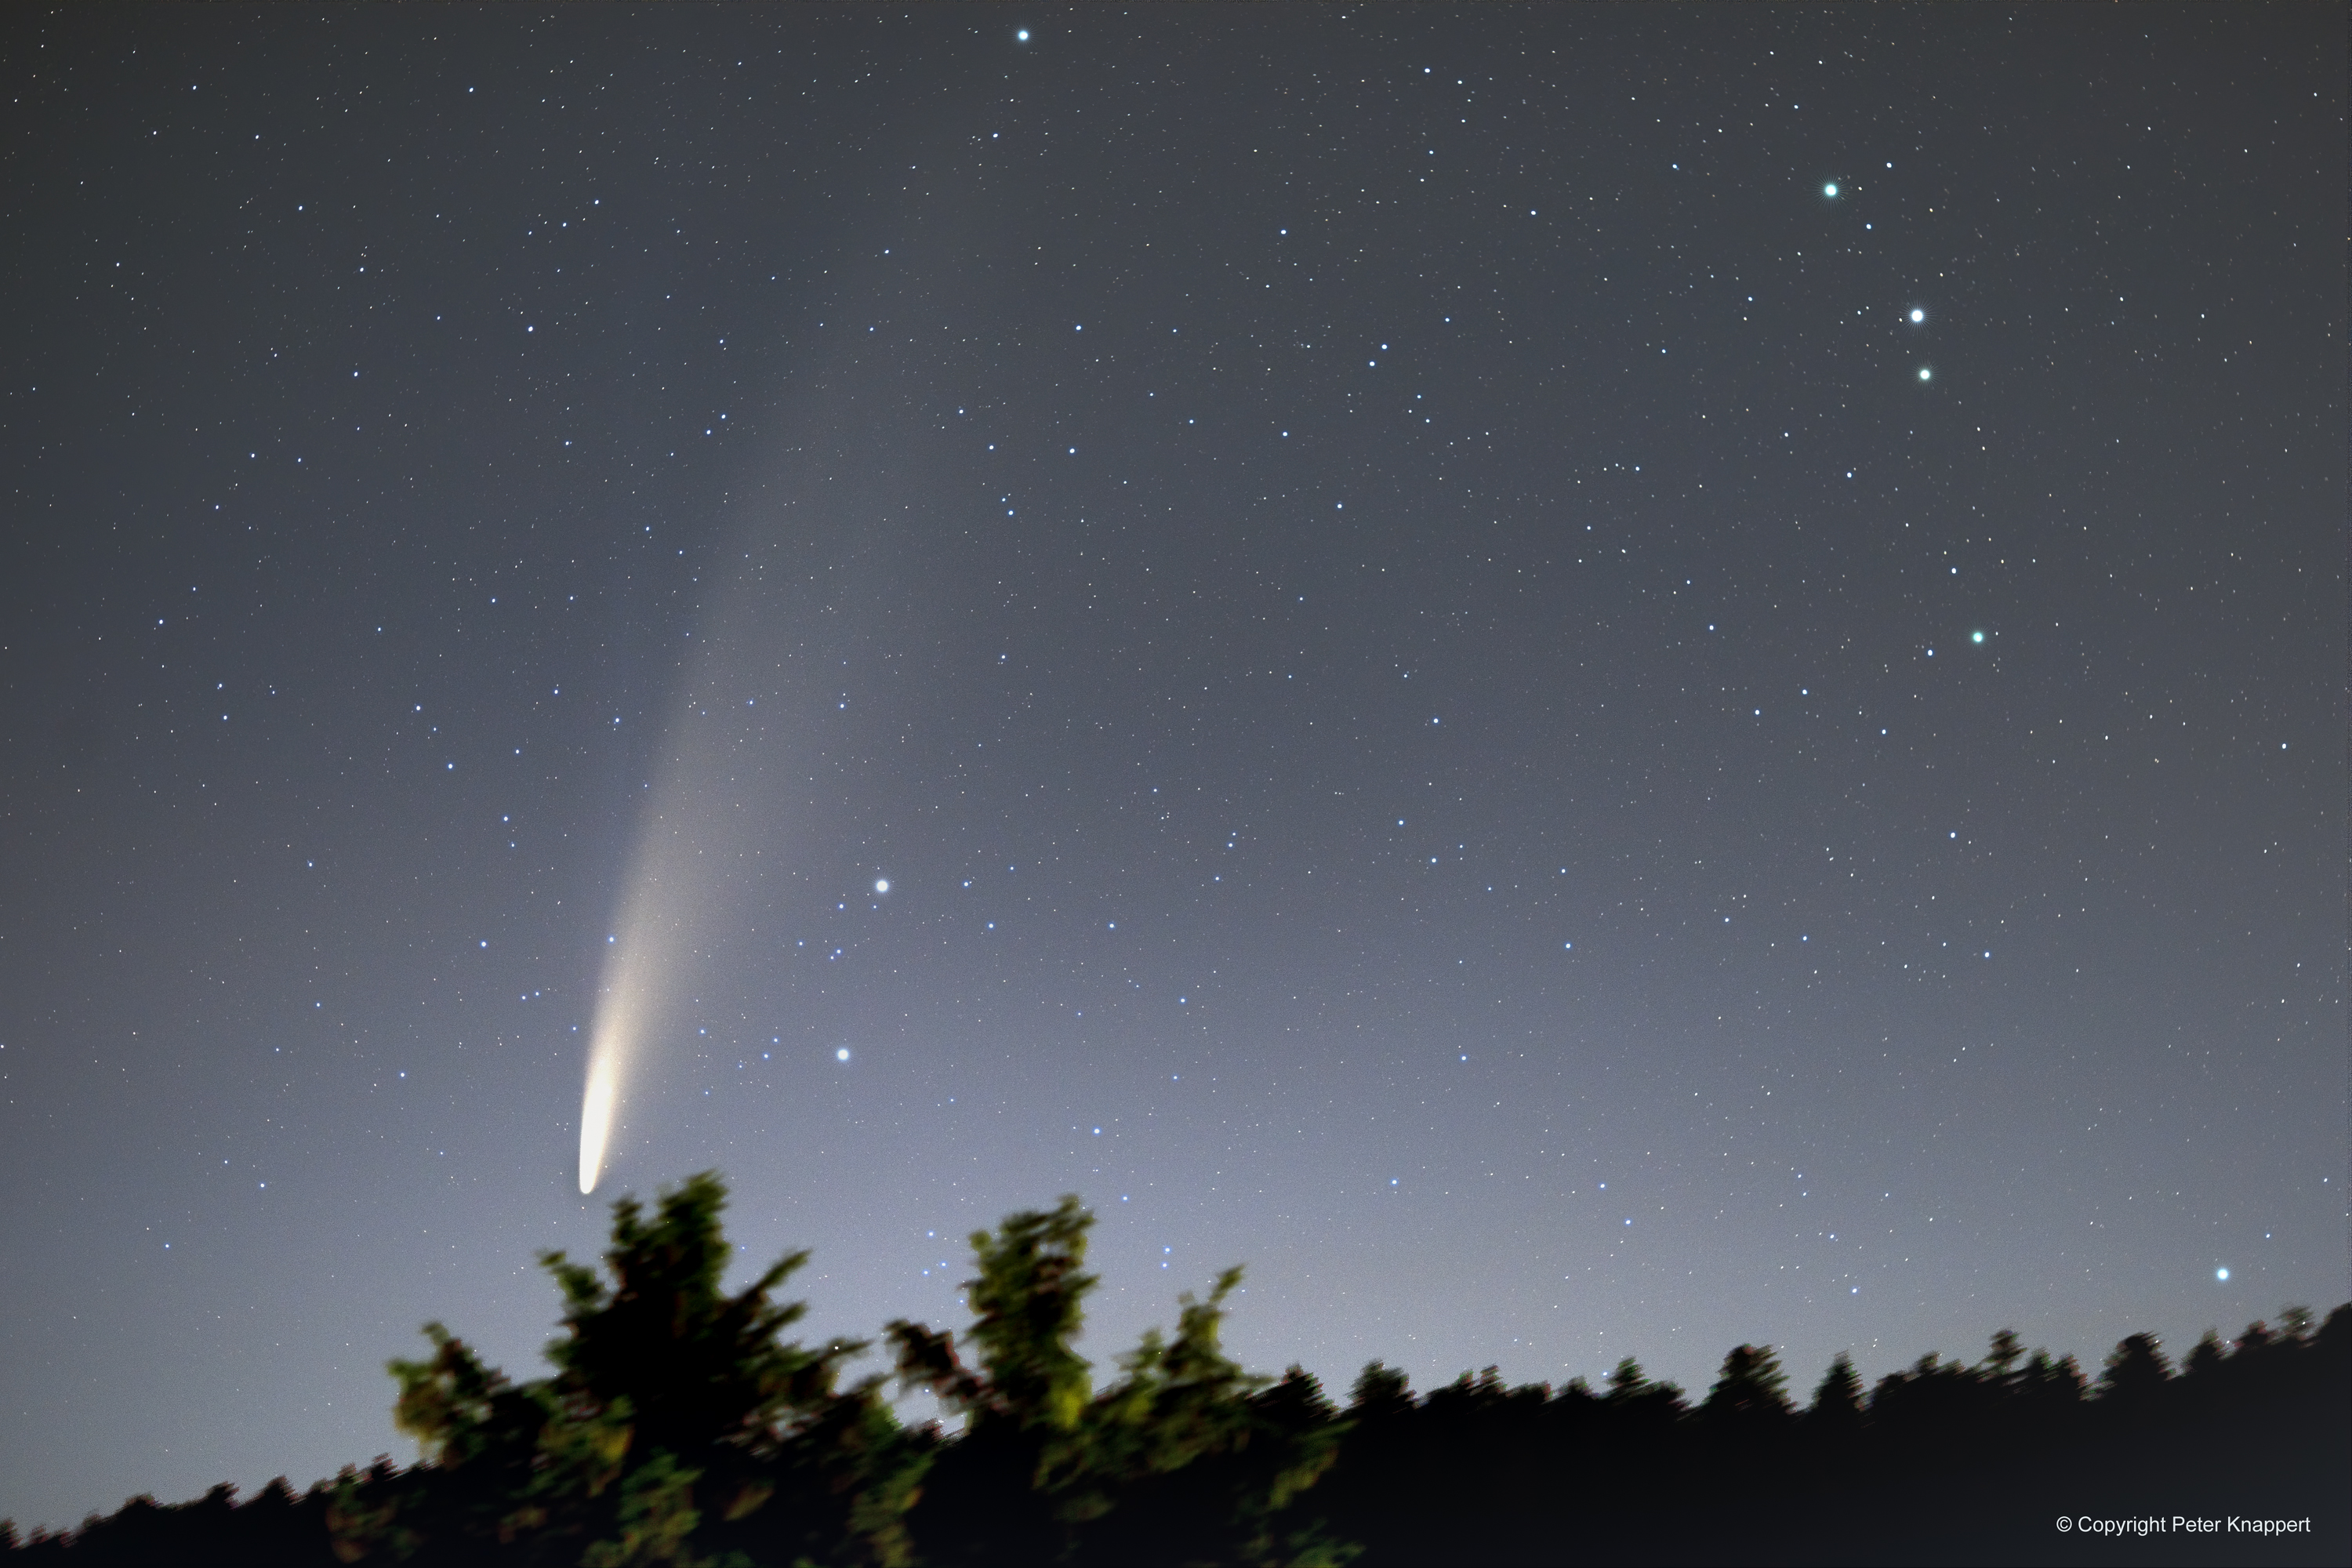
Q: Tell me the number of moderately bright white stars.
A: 8